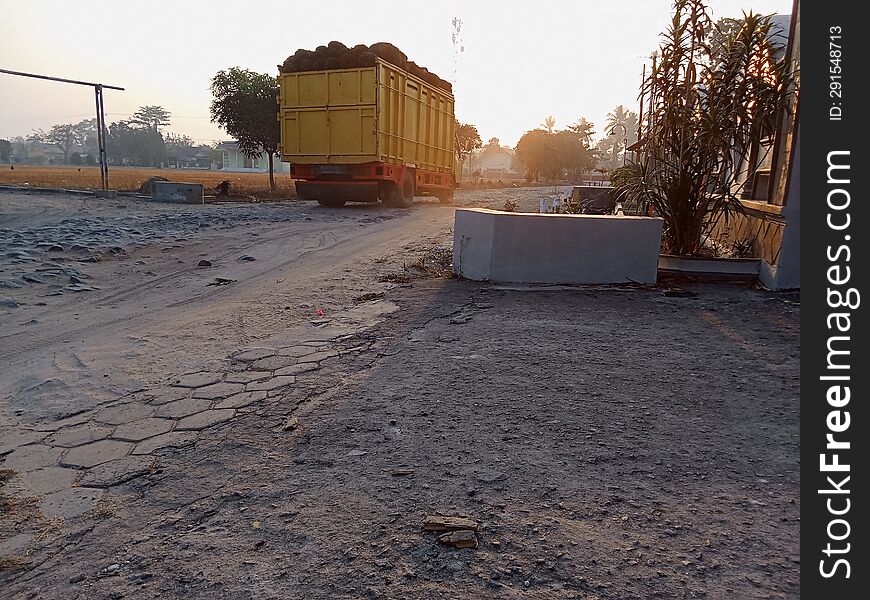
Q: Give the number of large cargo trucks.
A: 1